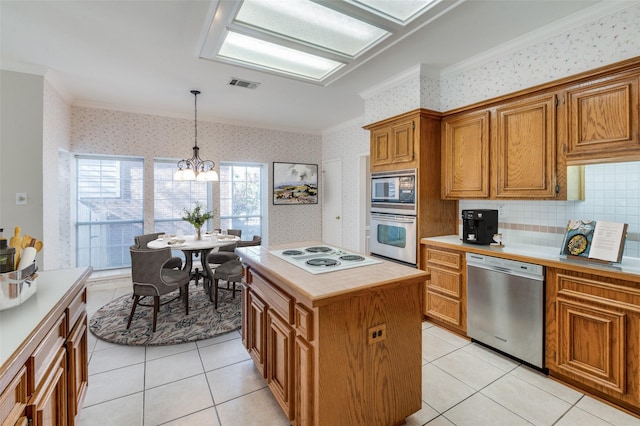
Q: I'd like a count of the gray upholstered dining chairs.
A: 4